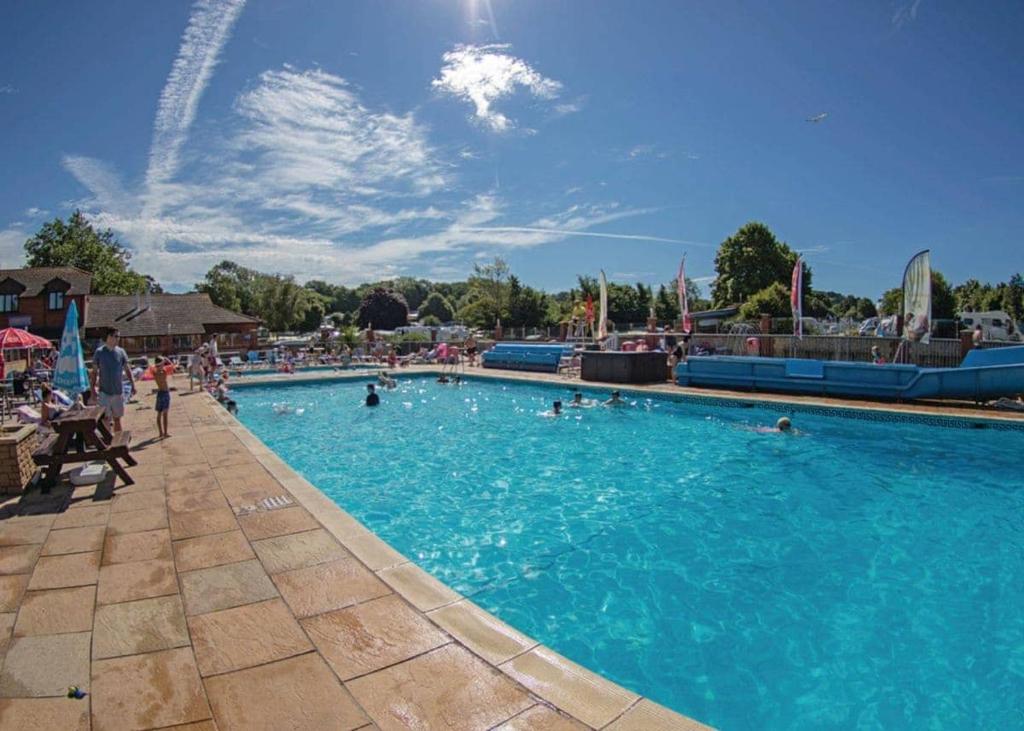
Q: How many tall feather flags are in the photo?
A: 4